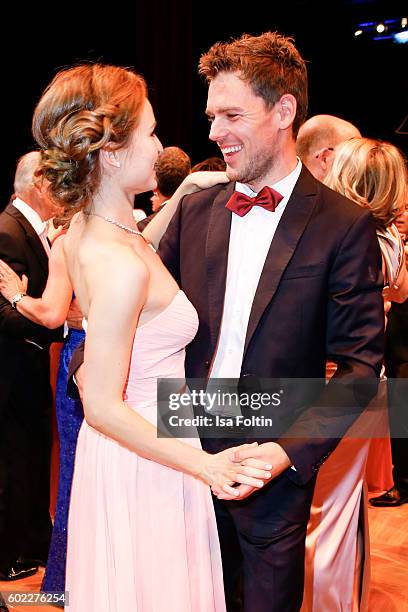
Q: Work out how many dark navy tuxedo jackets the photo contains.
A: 1